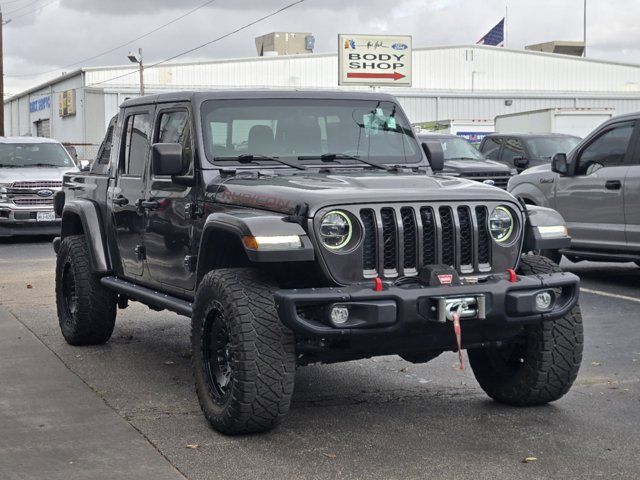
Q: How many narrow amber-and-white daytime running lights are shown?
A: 2